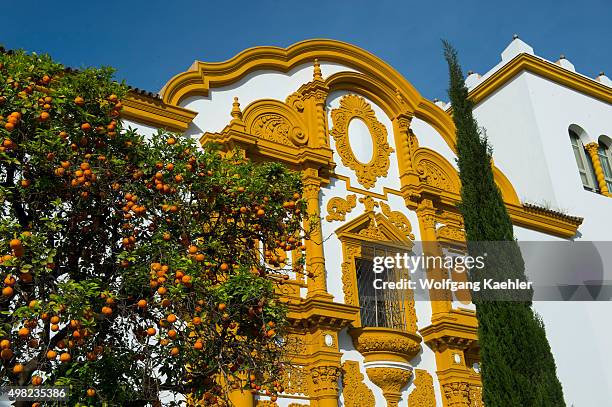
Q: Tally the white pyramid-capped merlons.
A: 5